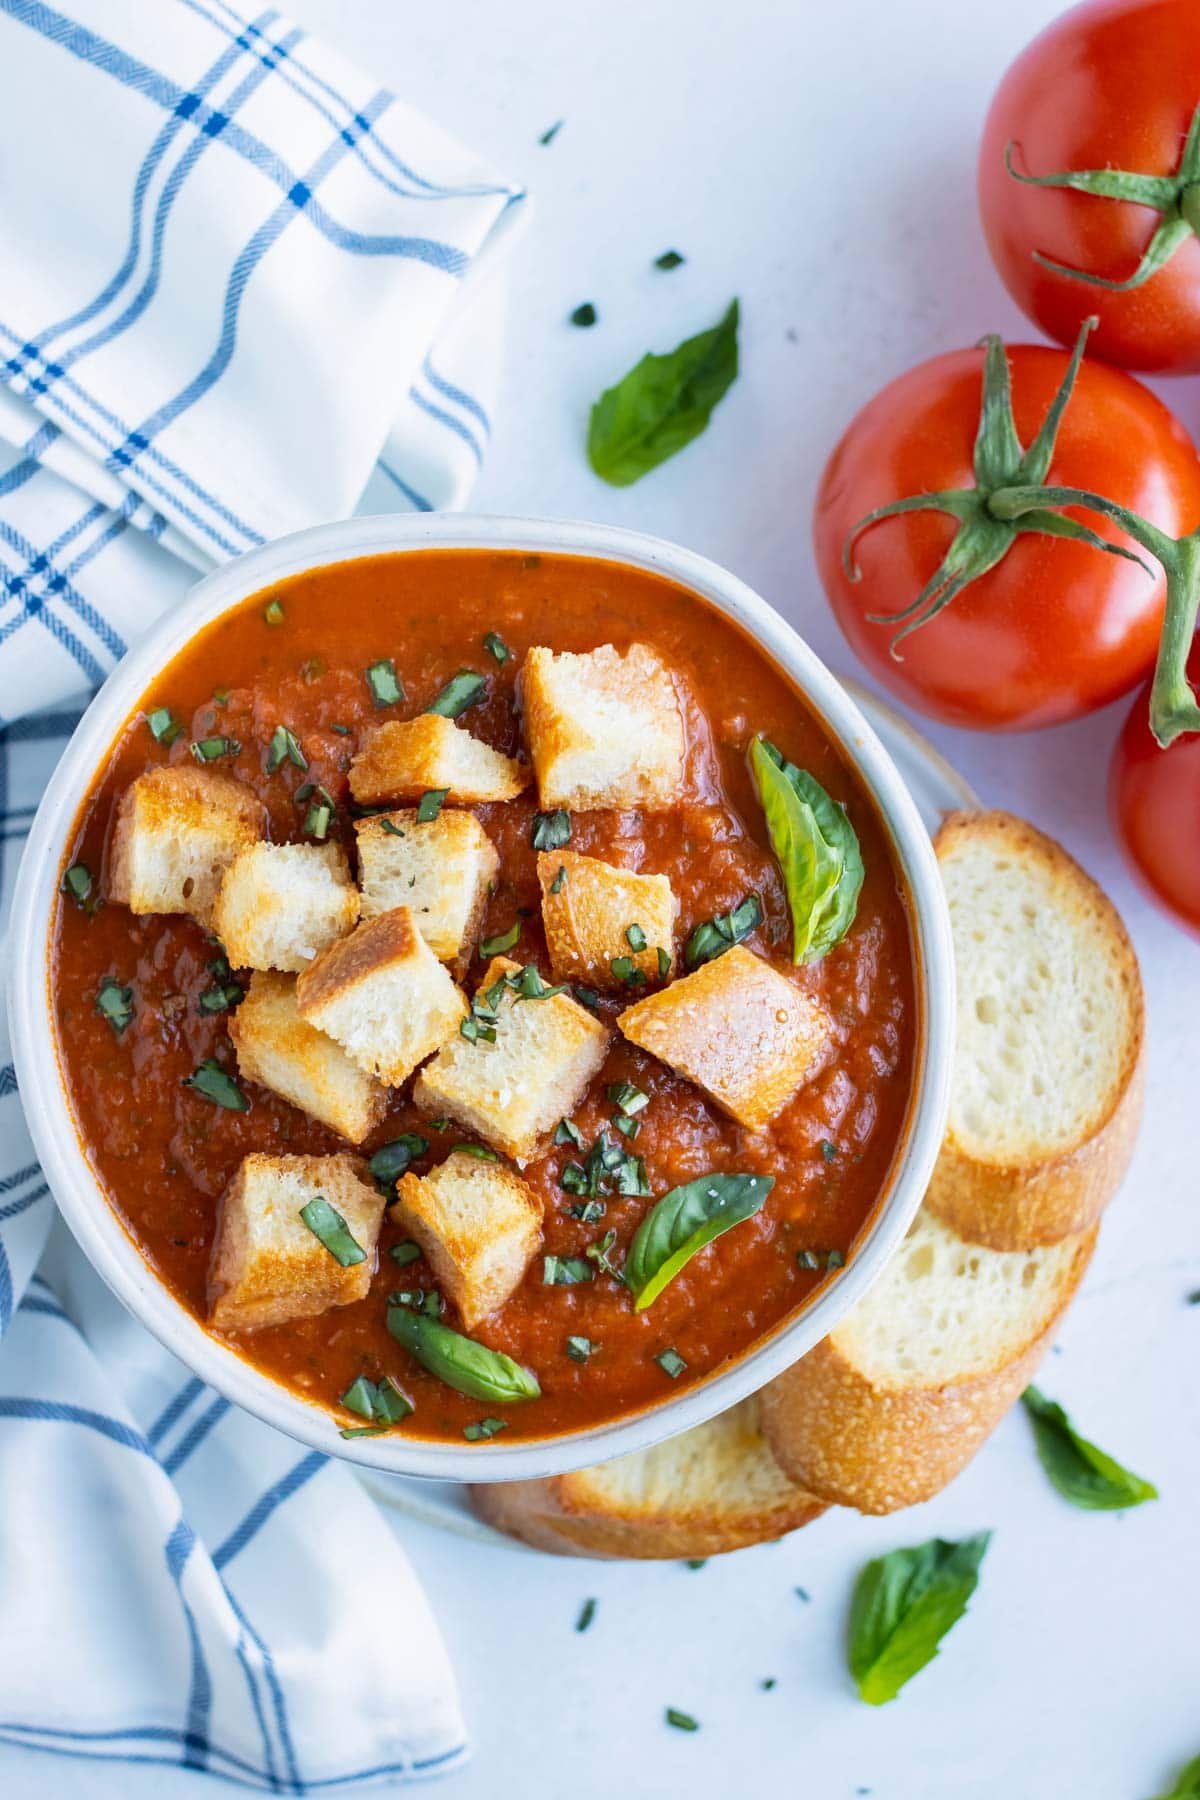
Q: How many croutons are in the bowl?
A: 12